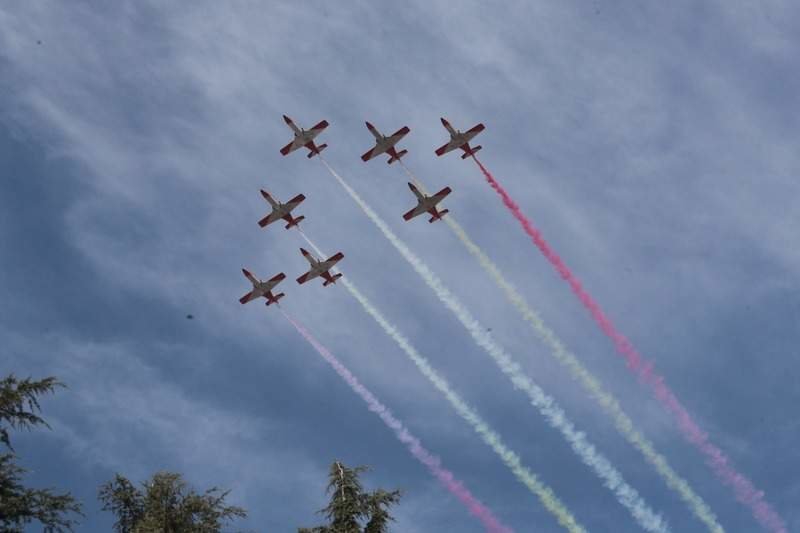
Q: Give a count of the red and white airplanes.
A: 7